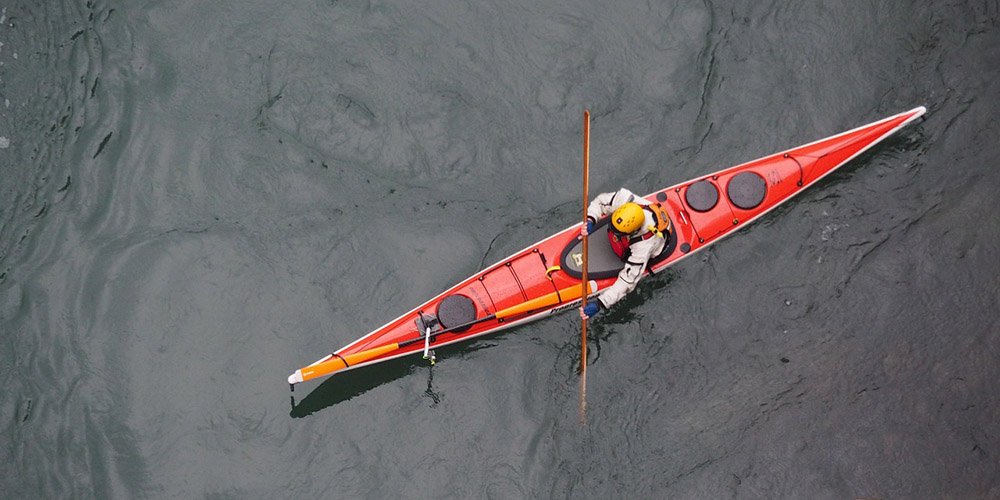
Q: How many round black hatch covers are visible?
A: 3